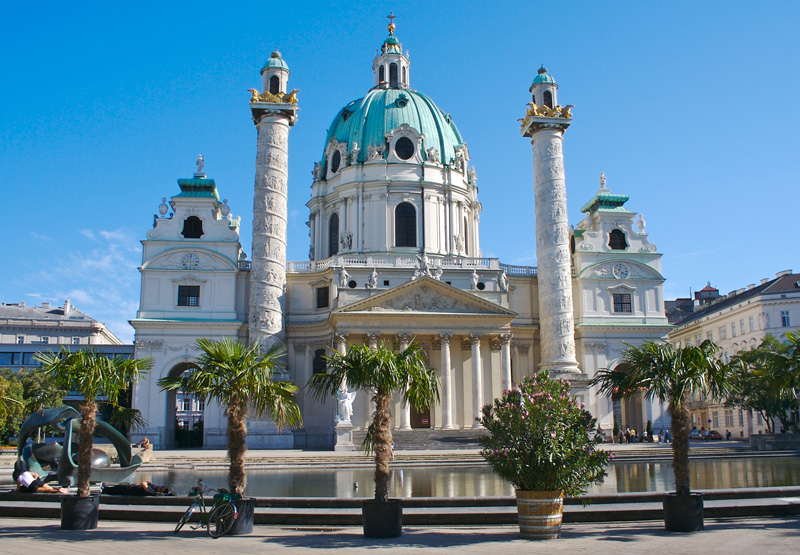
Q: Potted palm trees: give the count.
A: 4